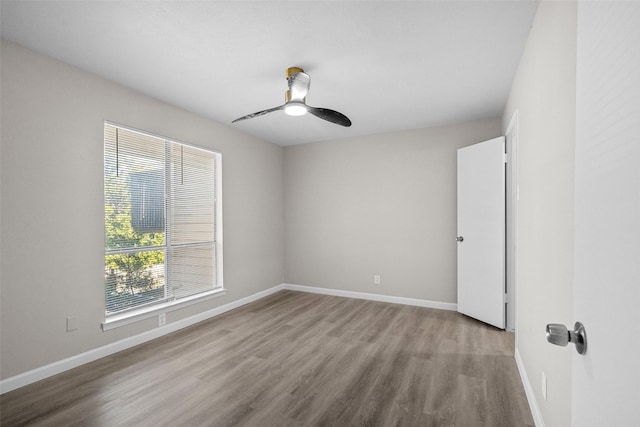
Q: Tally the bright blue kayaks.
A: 0